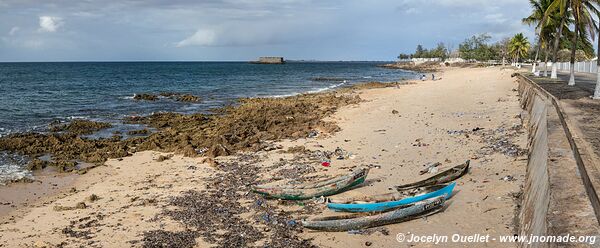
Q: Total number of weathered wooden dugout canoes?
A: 4